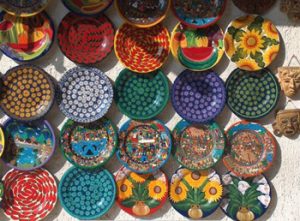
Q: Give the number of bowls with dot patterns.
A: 6